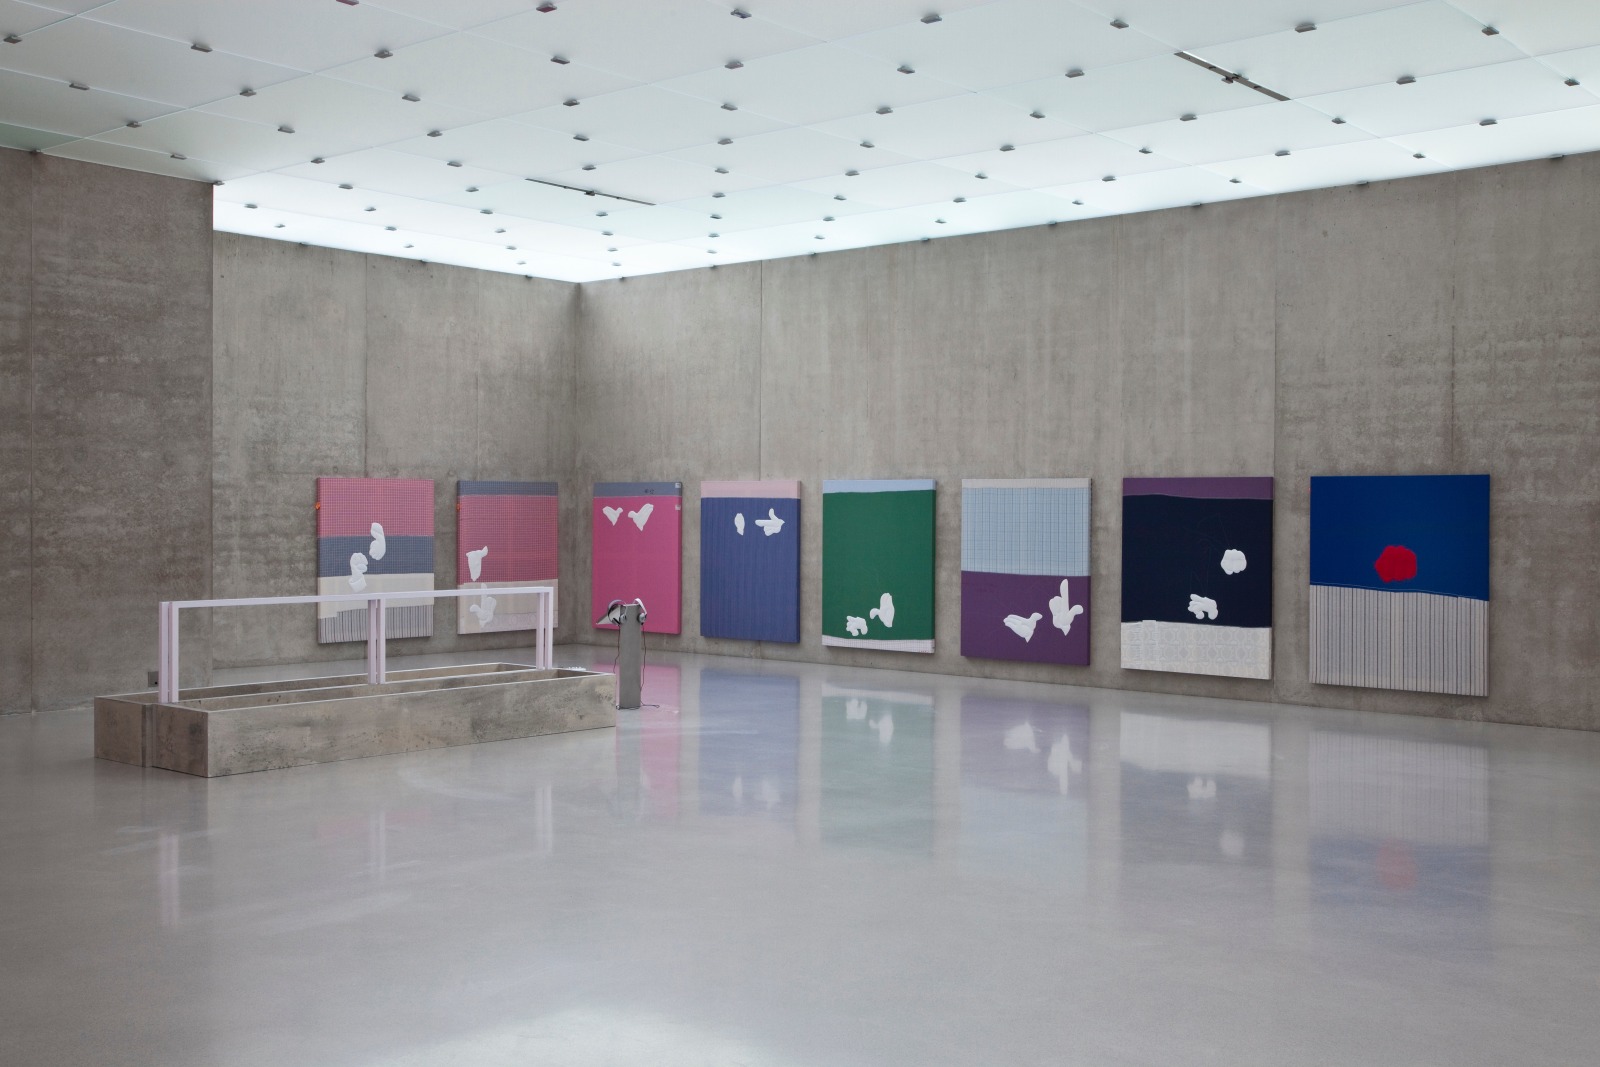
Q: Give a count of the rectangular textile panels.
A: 8